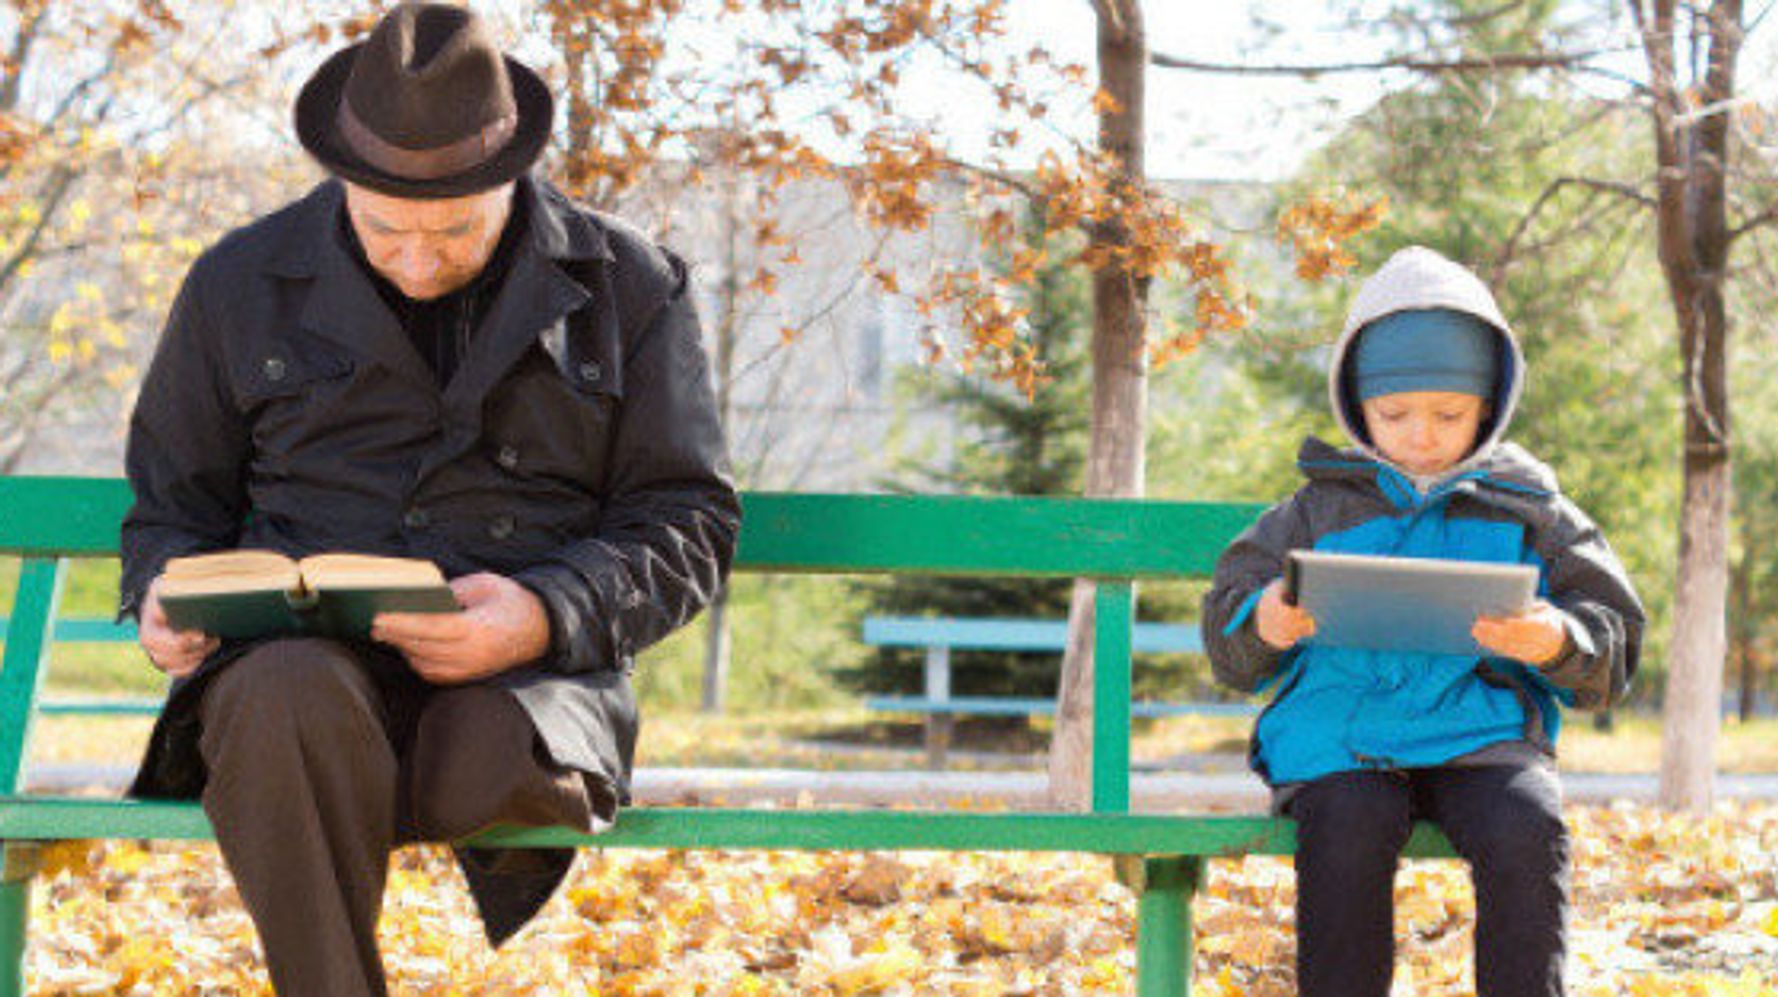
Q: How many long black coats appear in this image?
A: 1